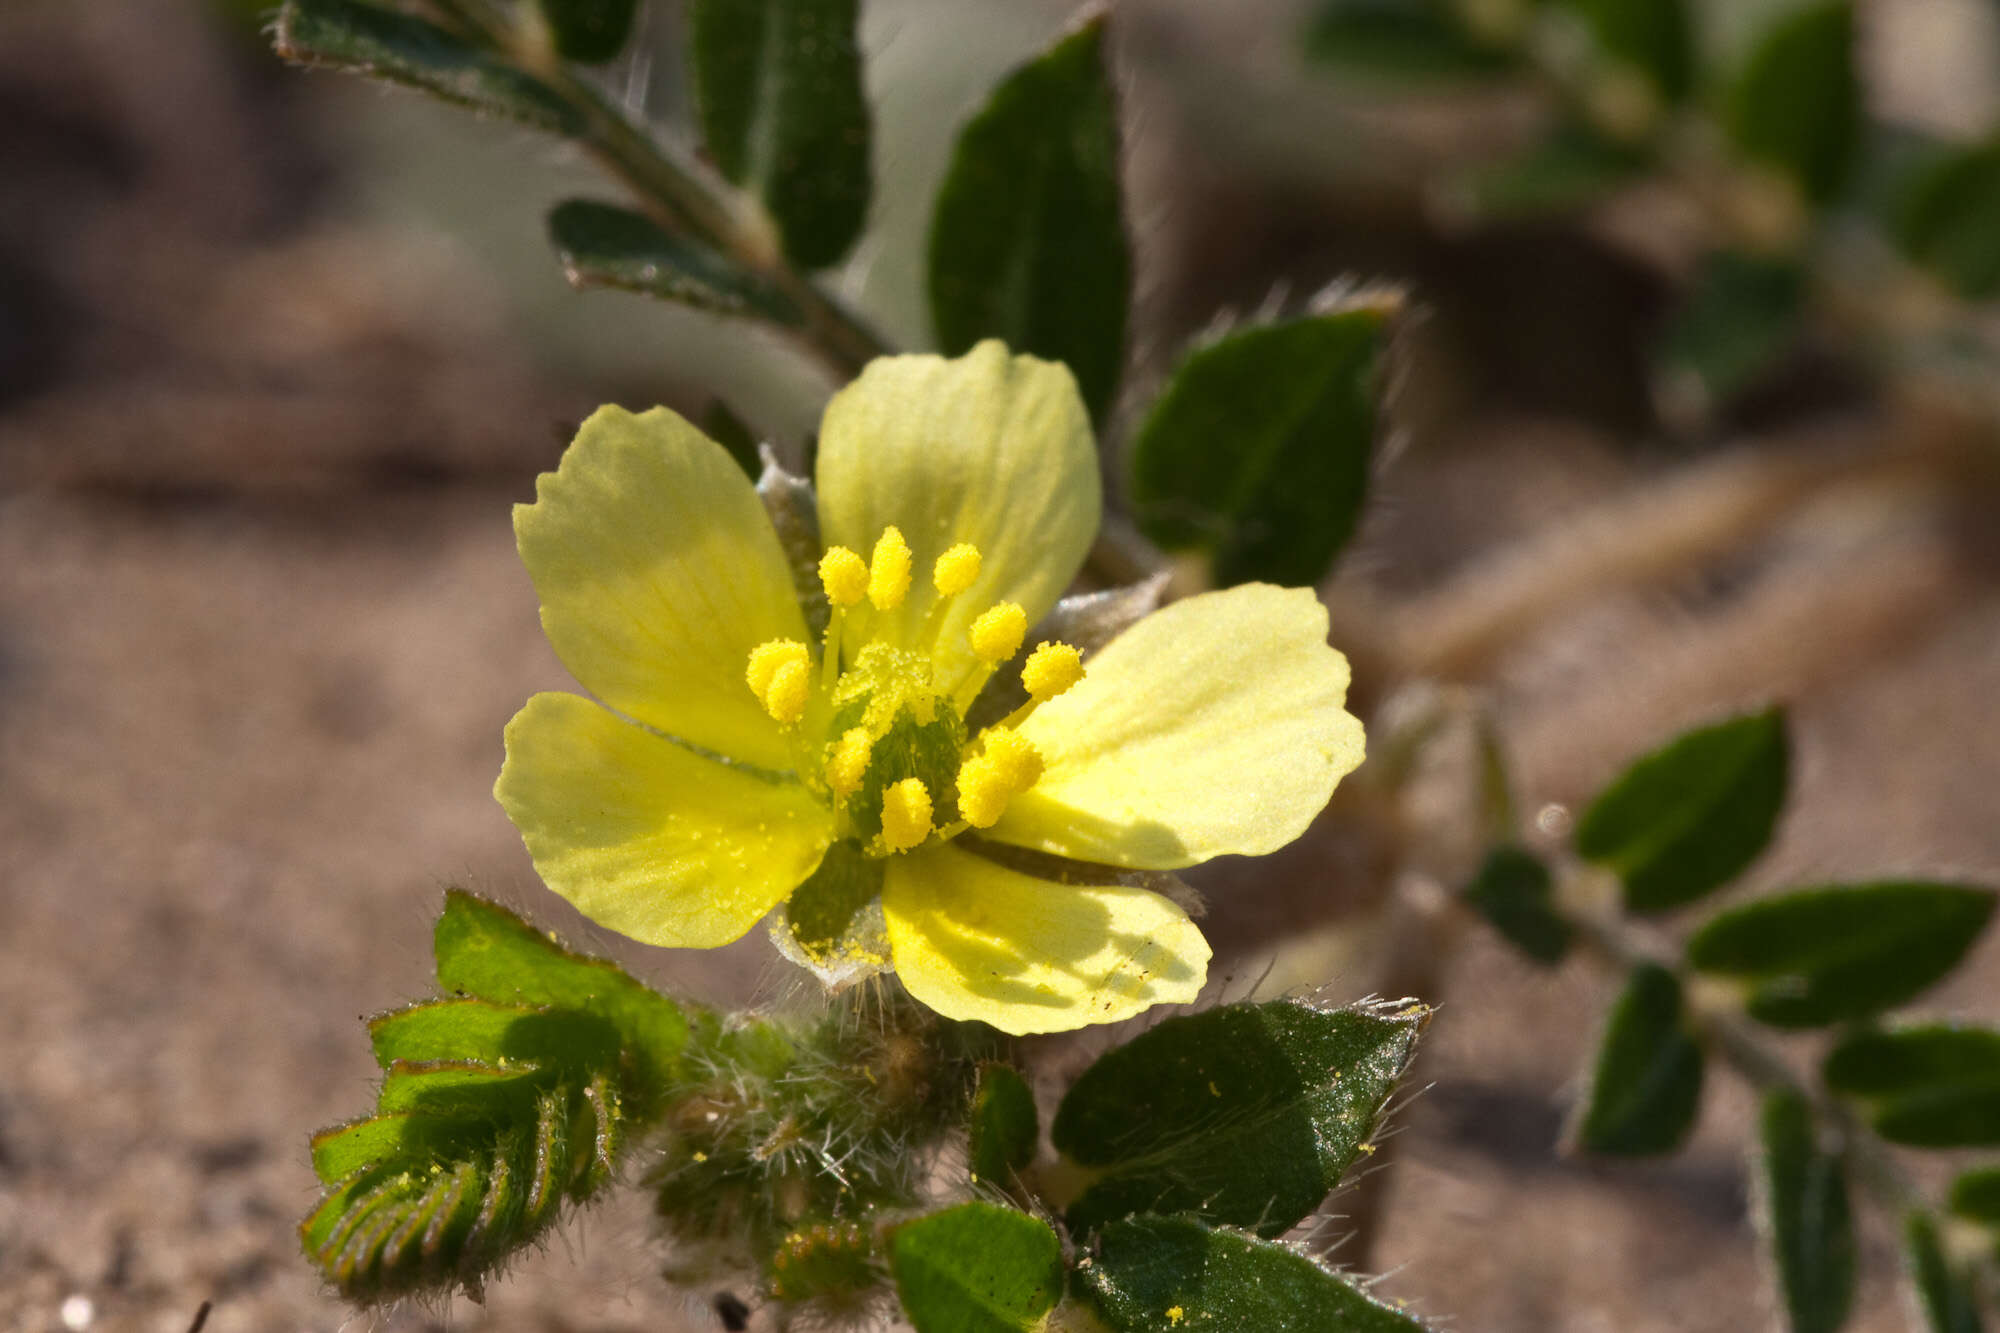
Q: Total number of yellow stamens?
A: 10